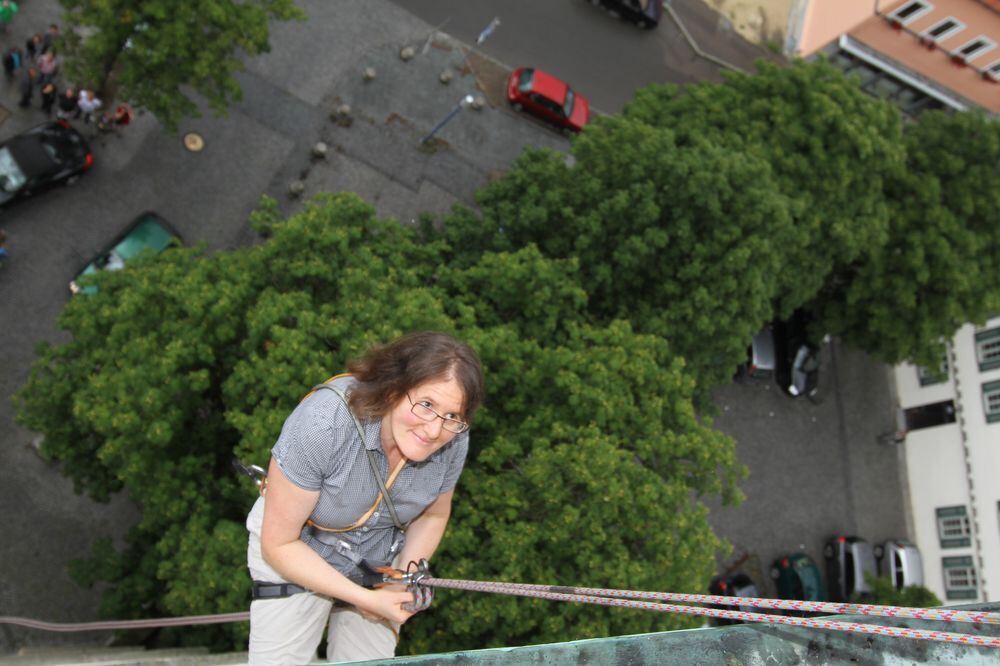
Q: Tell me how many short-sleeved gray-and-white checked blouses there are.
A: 1